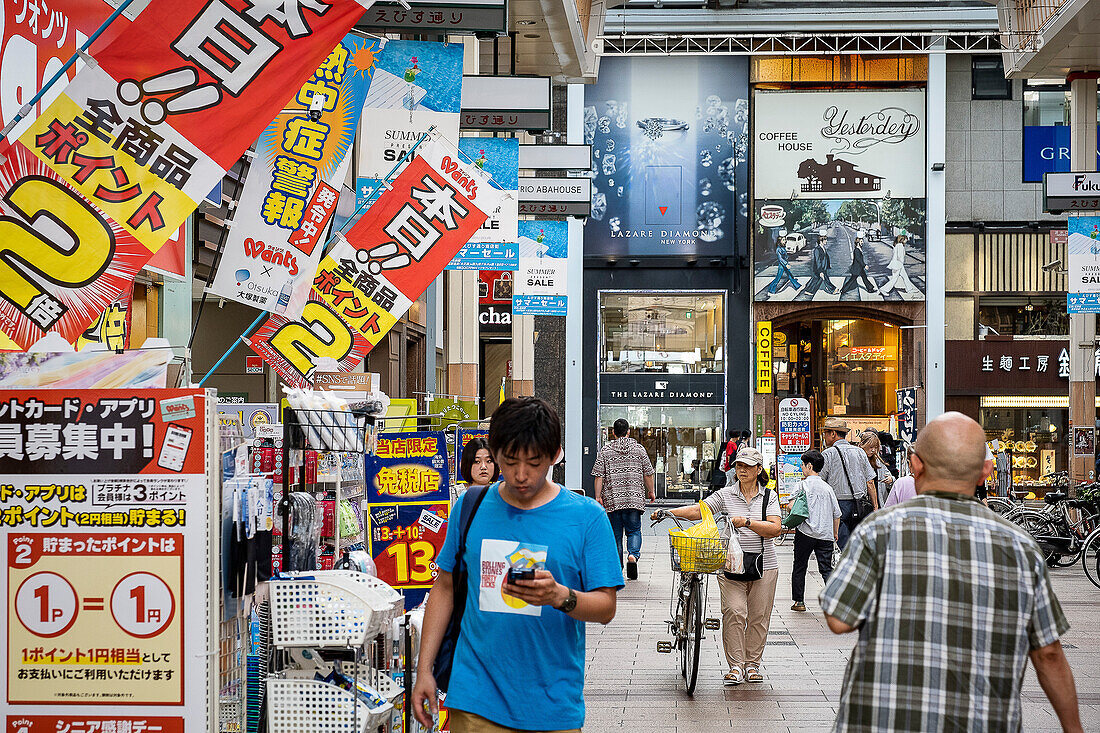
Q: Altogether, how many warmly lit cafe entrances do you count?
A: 1